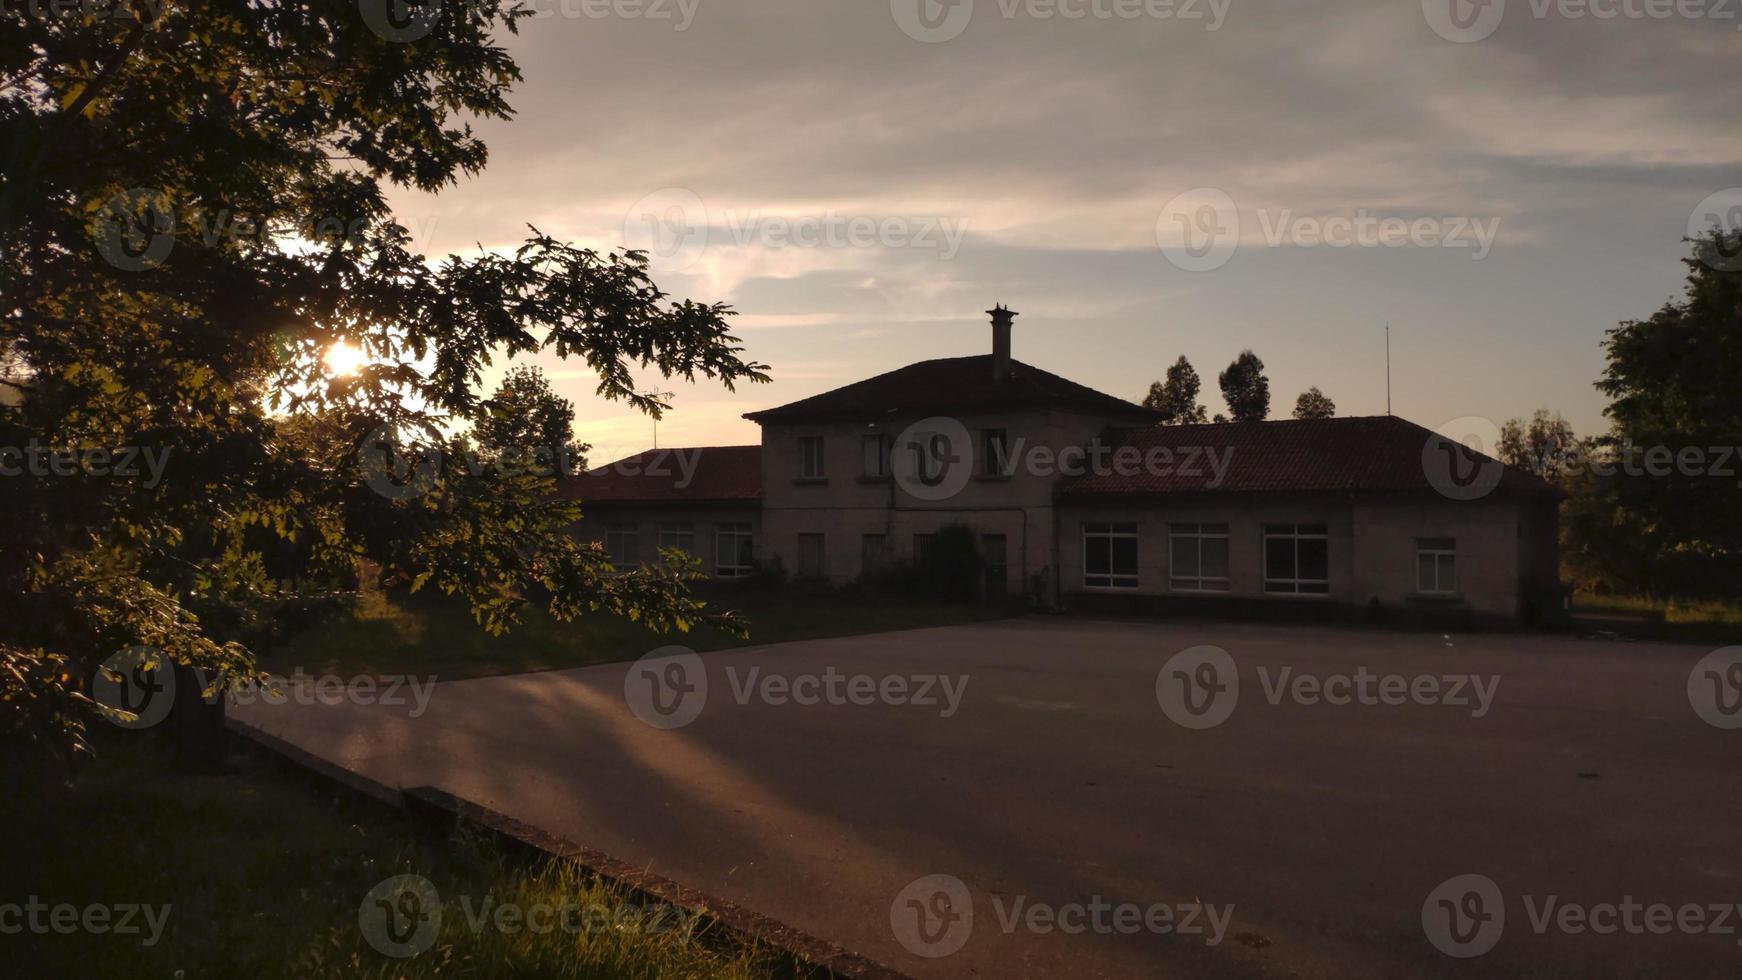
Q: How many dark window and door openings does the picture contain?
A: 15